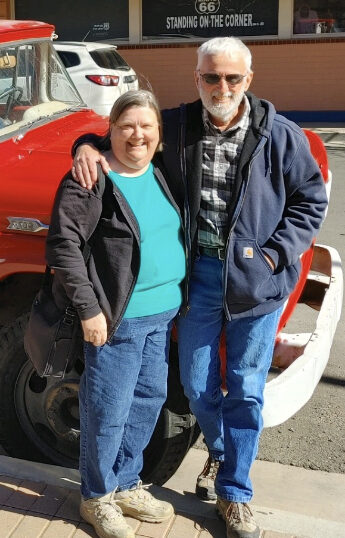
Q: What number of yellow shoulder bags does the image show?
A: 0